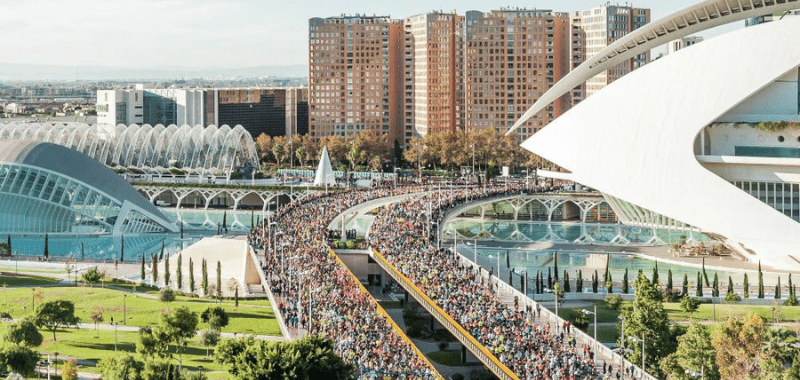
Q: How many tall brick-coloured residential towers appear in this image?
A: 4